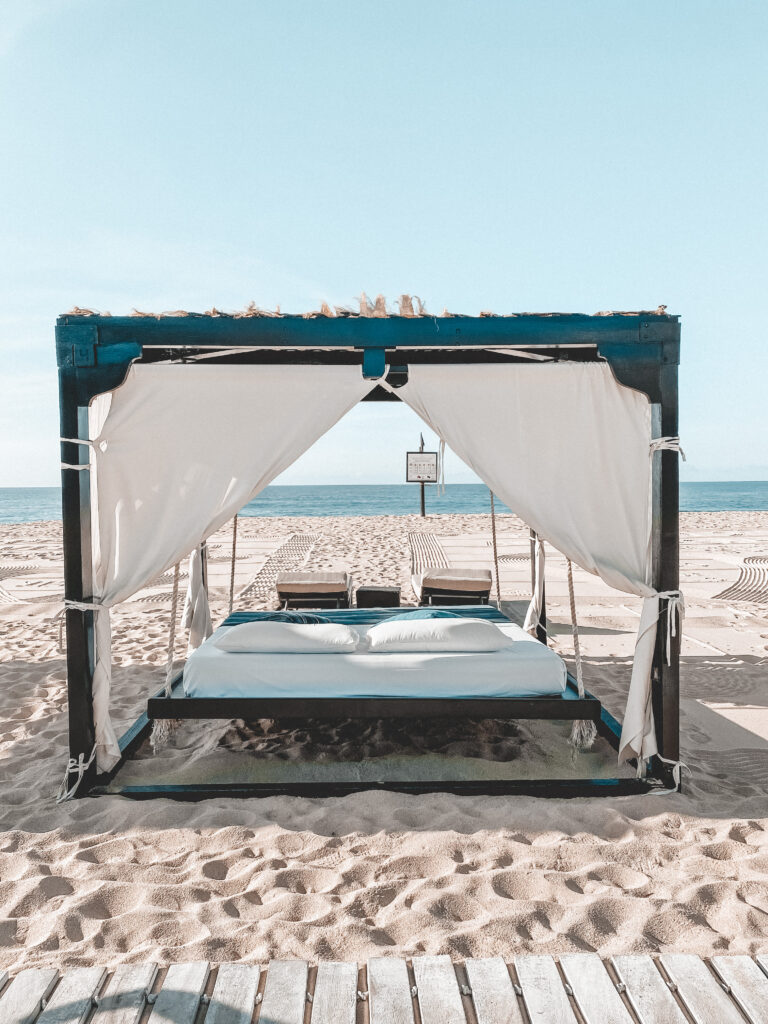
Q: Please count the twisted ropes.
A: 4